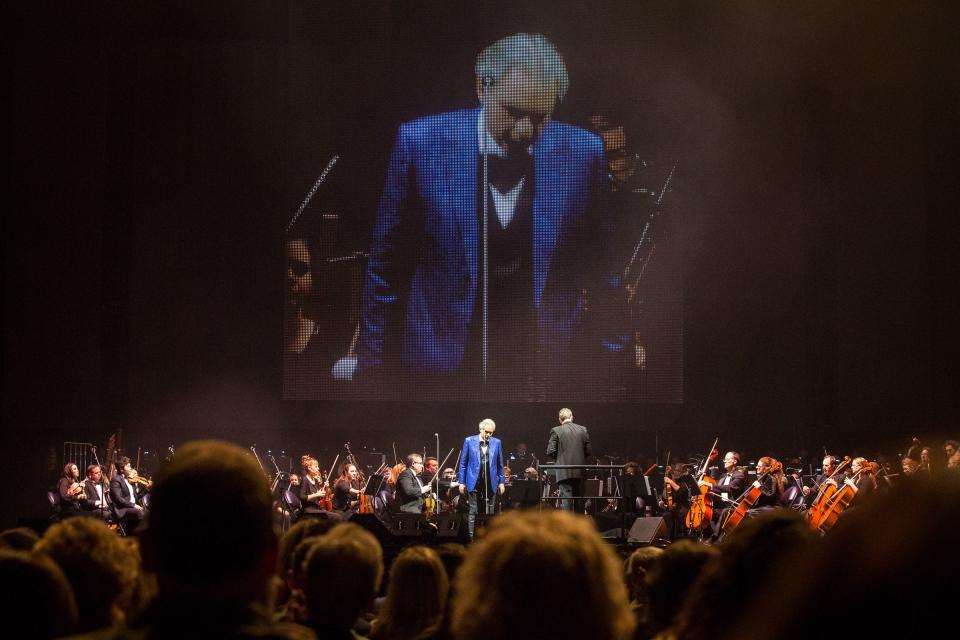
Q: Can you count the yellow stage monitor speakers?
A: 0